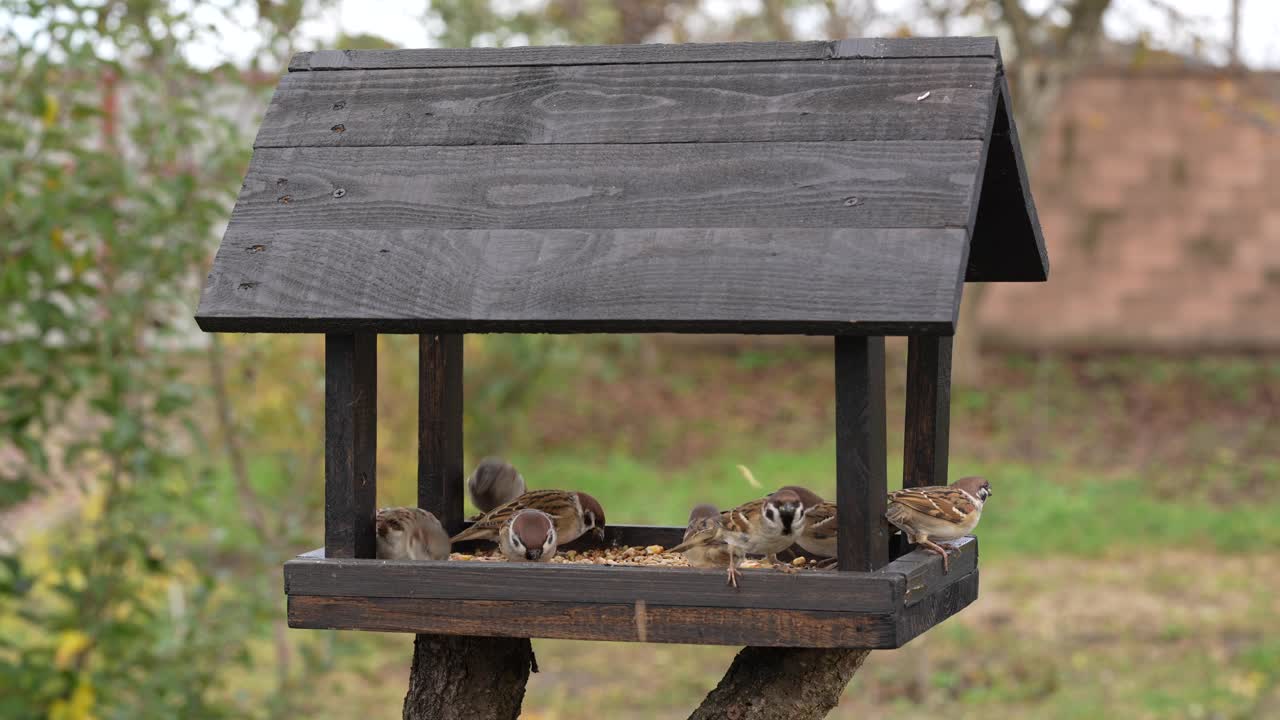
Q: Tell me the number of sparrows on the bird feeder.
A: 8